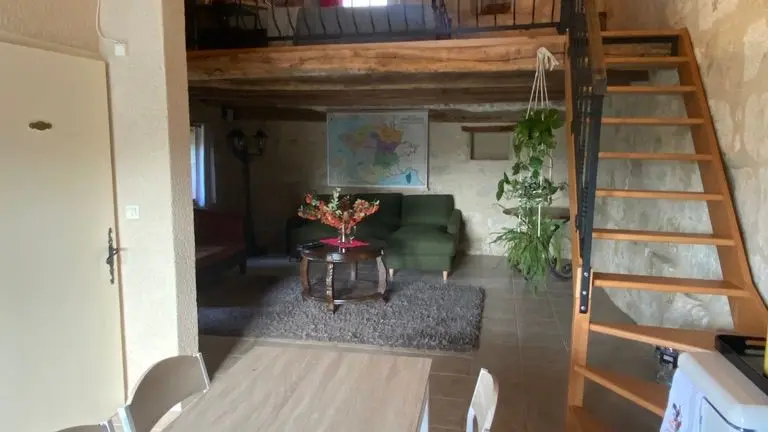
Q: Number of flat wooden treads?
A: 11